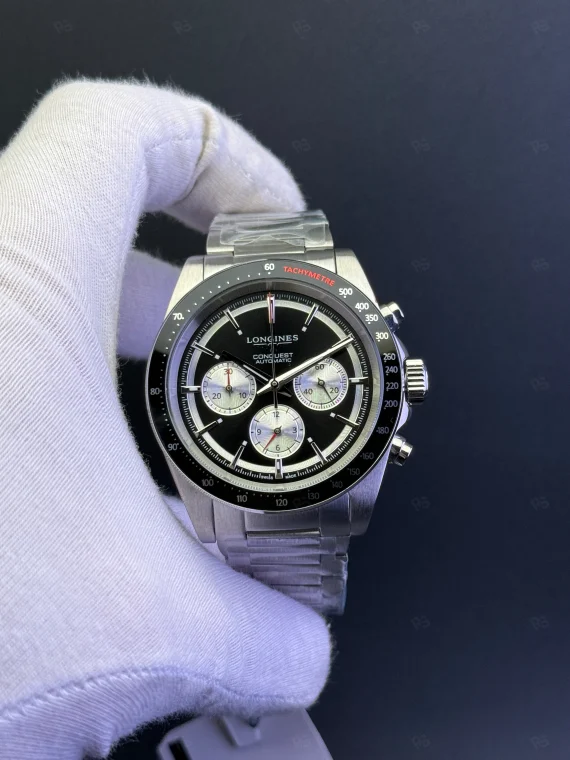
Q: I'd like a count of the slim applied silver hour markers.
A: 12